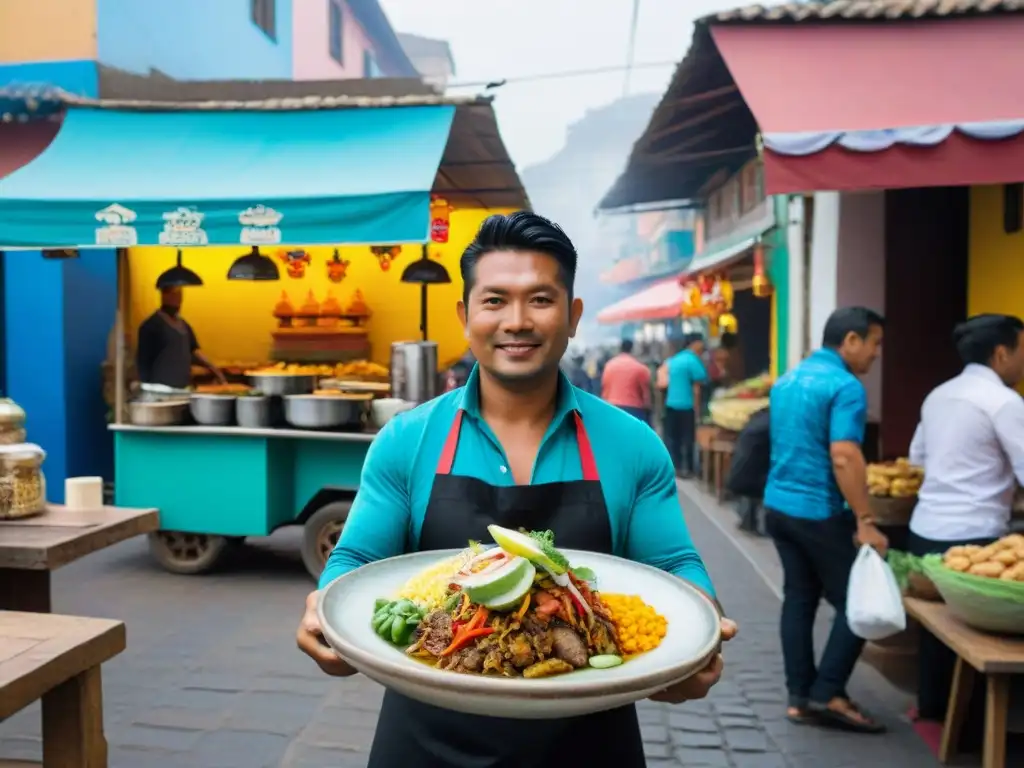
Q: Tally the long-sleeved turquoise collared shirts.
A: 1